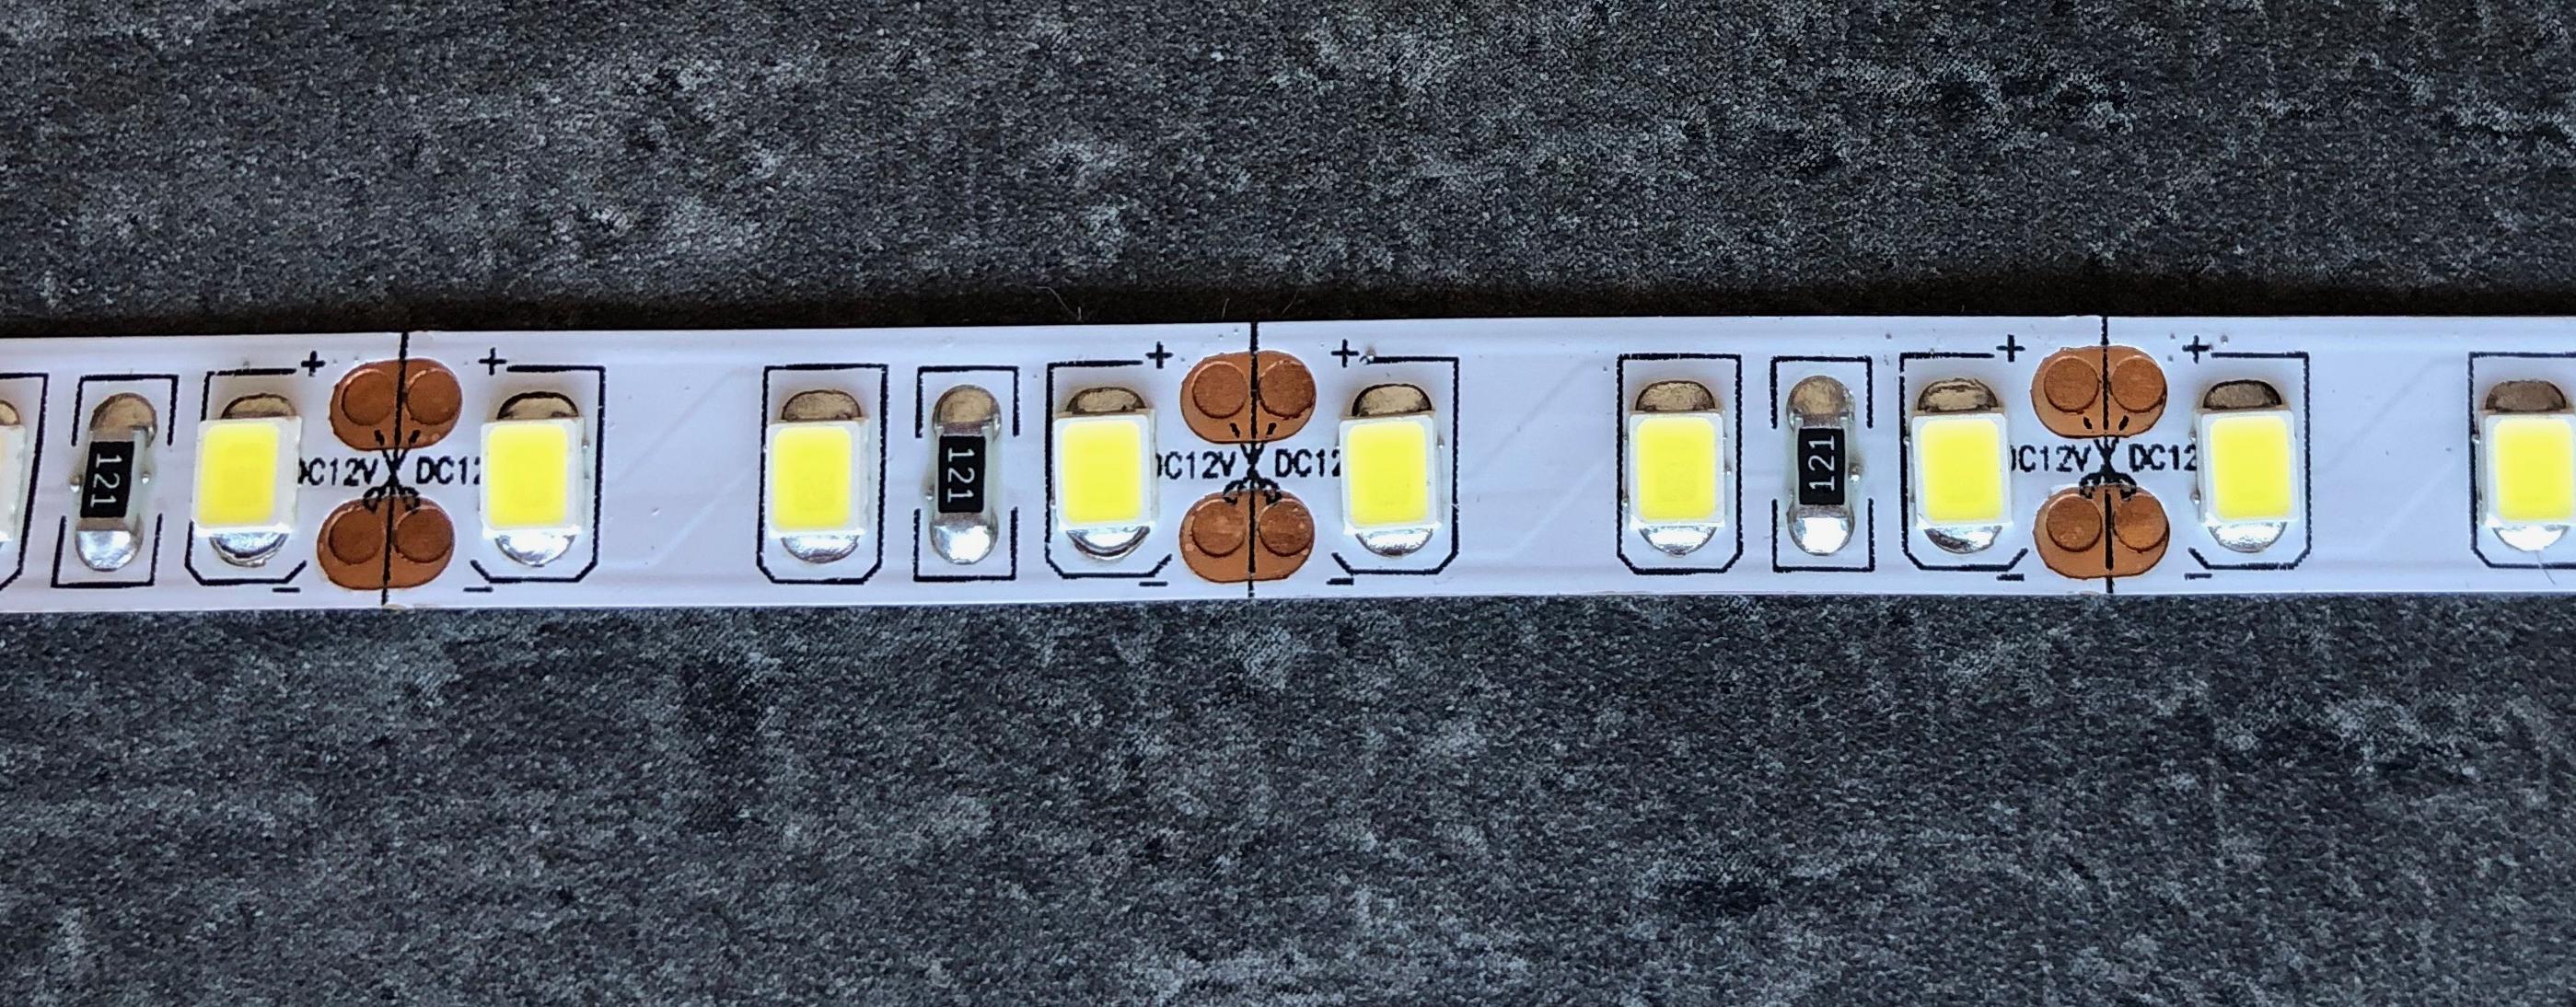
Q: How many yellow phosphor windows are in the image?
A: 9